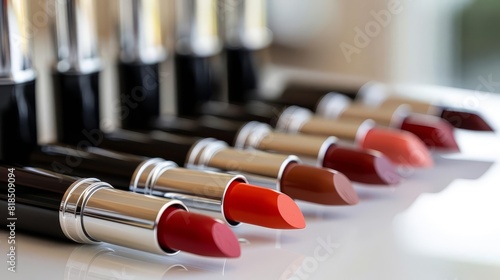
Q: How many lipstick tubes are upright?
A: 5